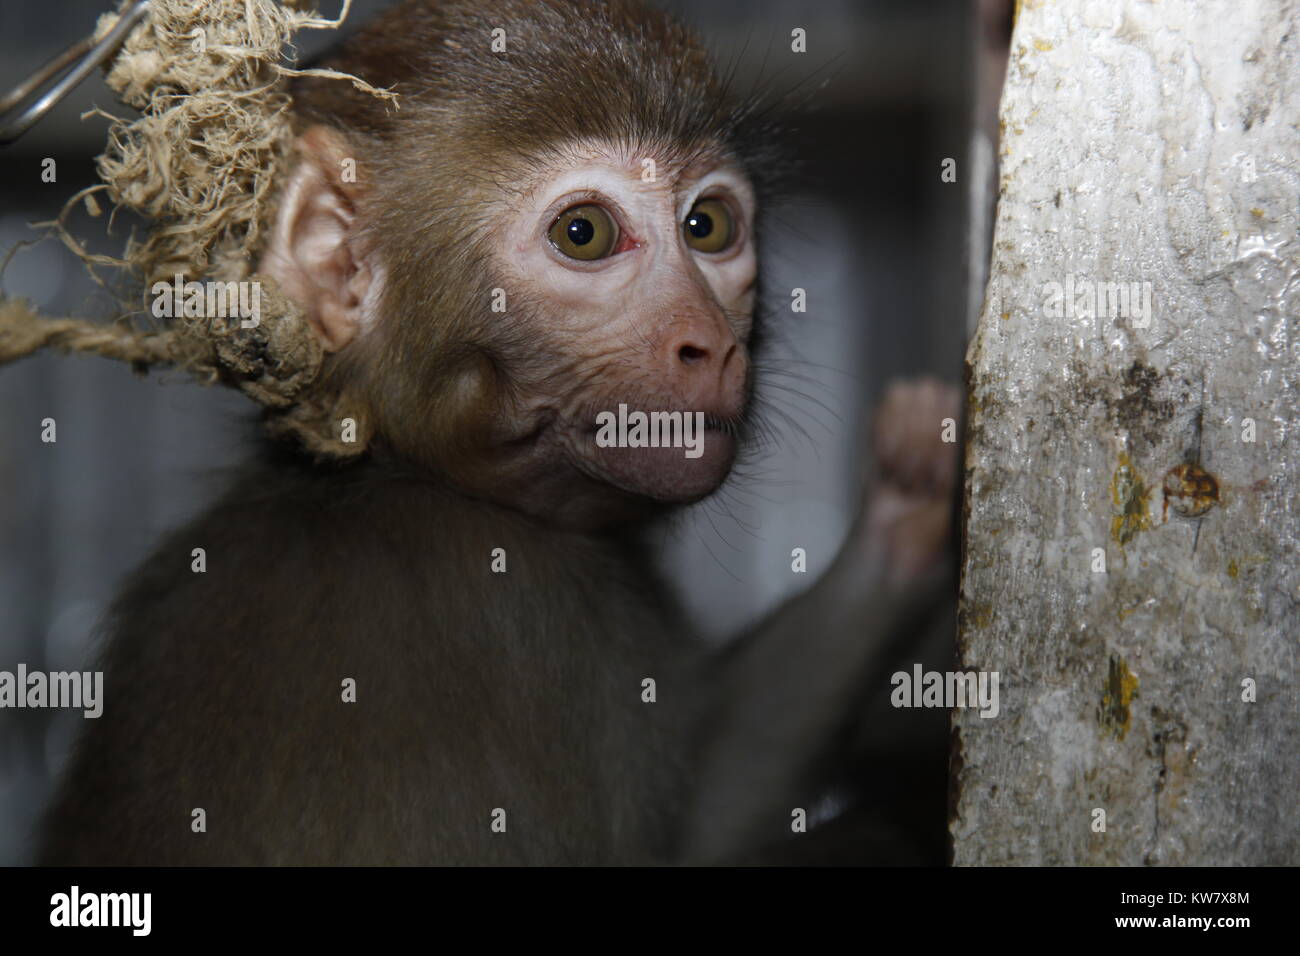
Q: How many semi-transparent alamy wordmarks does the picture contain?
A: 5